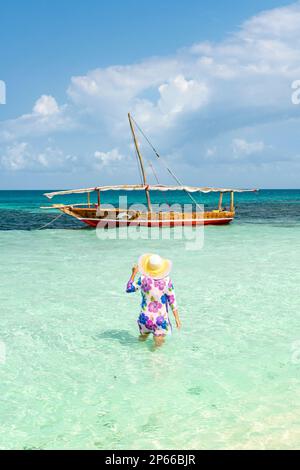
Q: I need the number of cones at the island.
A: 0